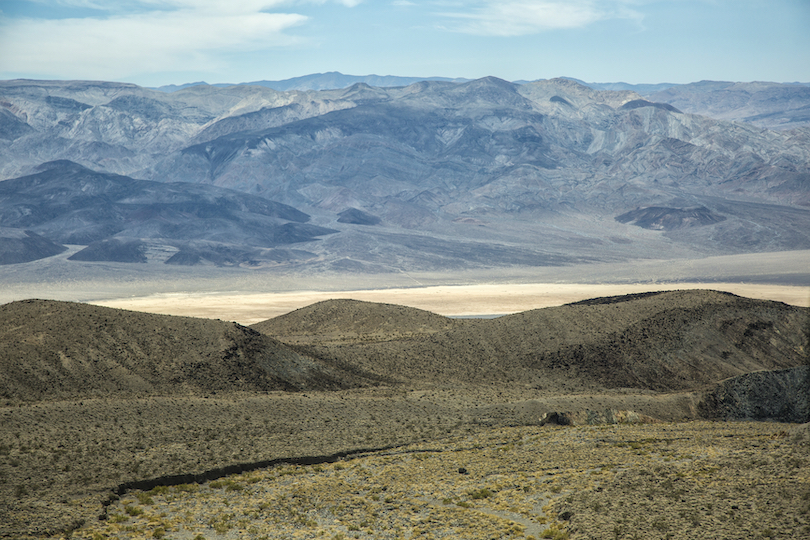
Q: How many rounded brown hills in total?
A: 3